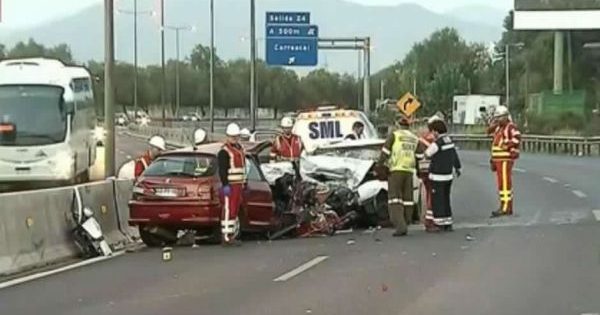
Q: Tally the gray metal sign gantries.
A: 1